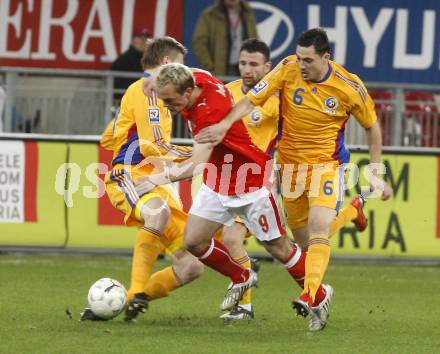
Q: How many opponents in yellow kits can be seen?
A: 3